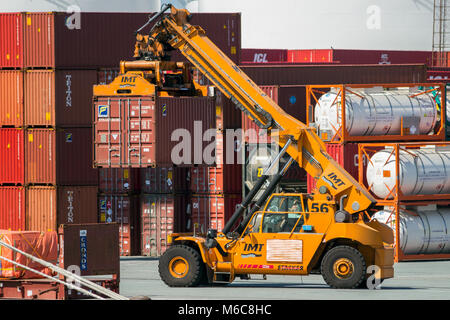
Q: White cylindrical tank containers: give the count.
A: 3